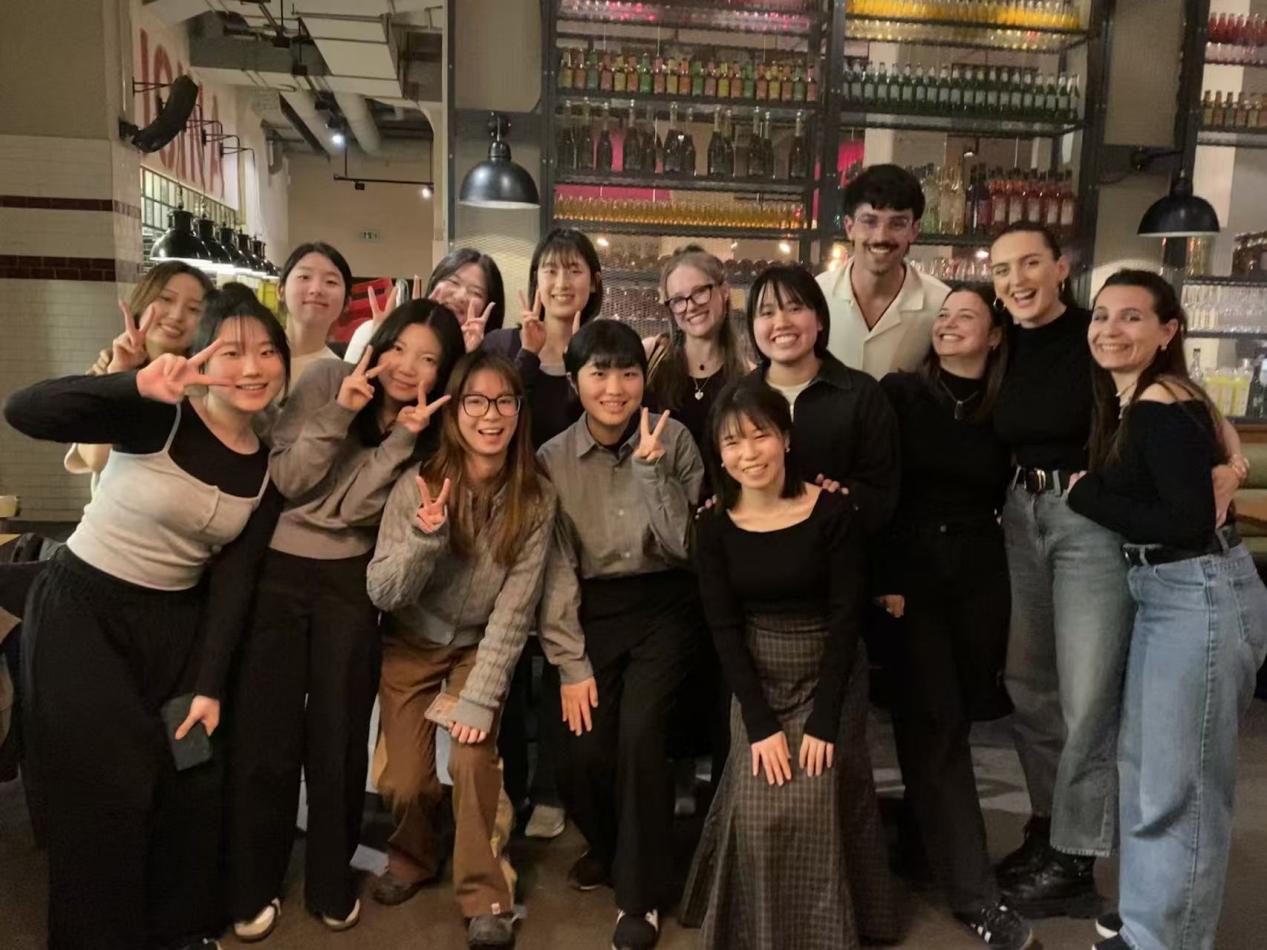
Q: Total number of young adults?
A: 15